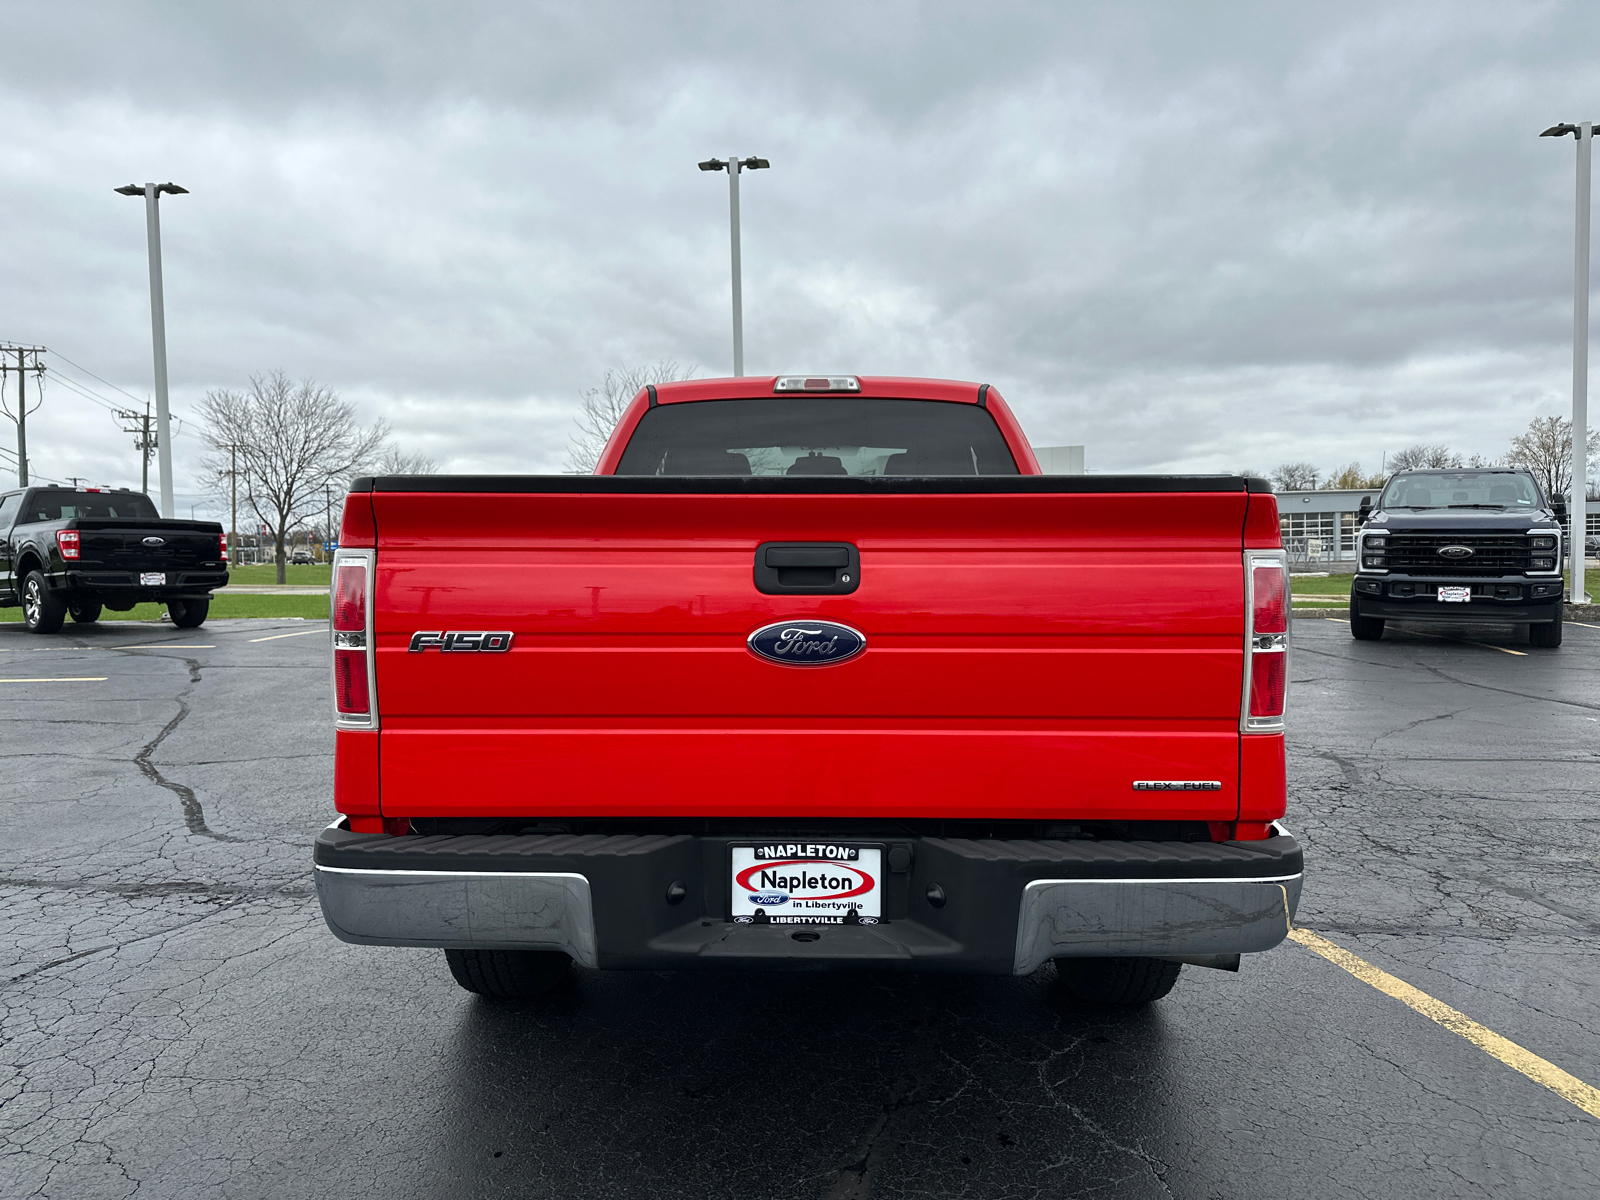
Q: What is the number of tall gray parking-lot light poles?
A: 3